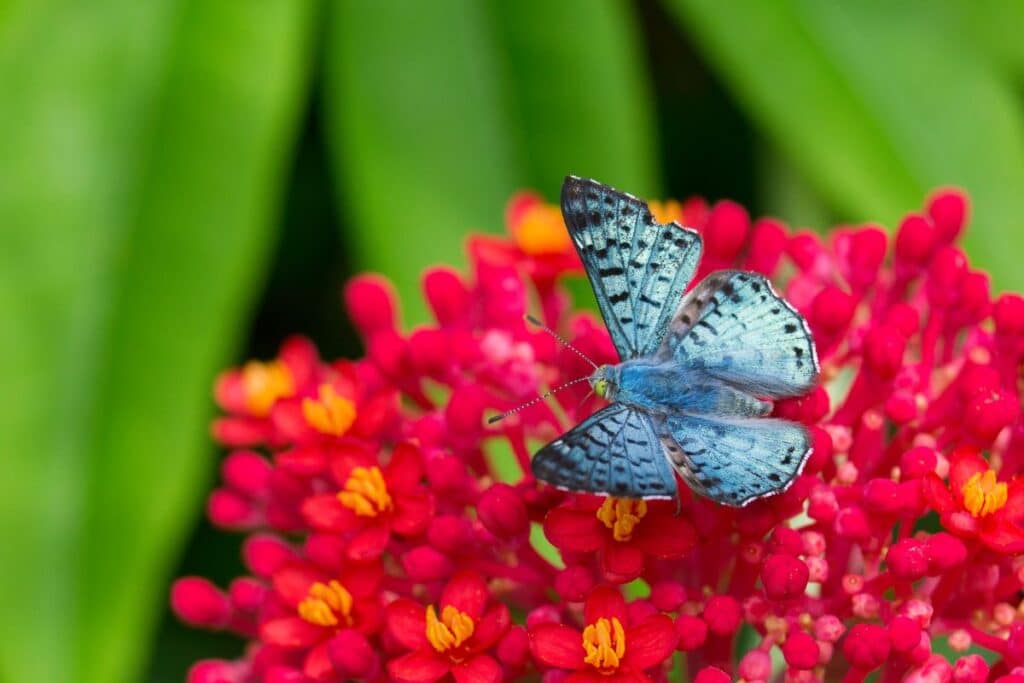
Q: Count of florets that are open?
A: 10